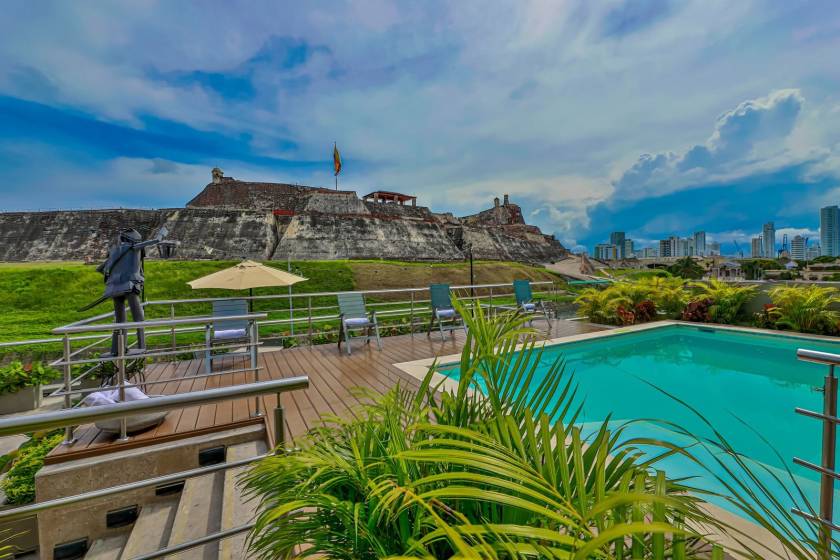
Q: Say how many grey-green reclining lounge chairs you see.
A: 4